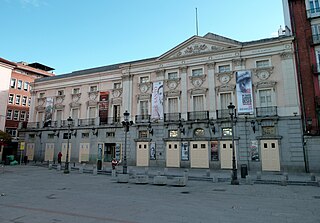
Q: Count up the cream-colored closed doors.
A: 9